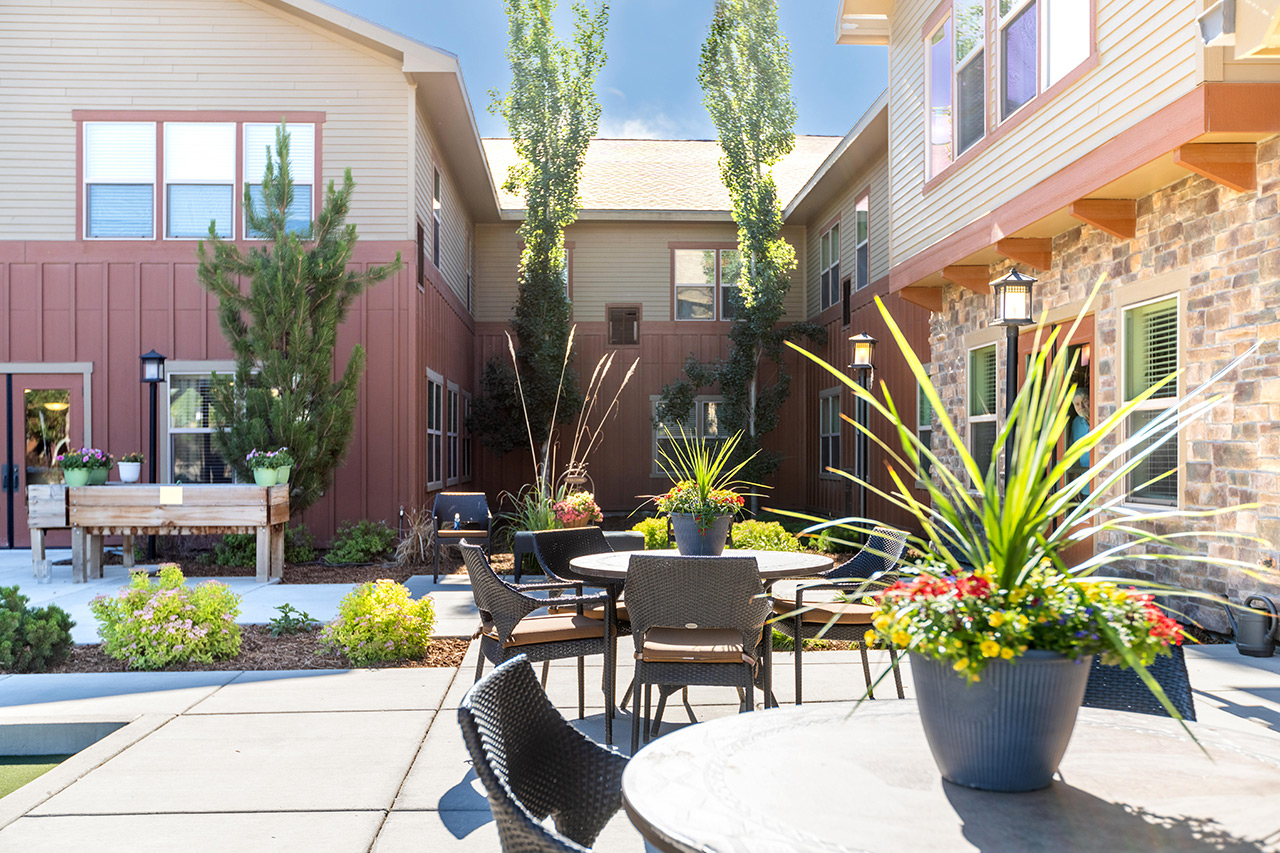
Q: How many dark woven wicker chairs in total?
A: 7